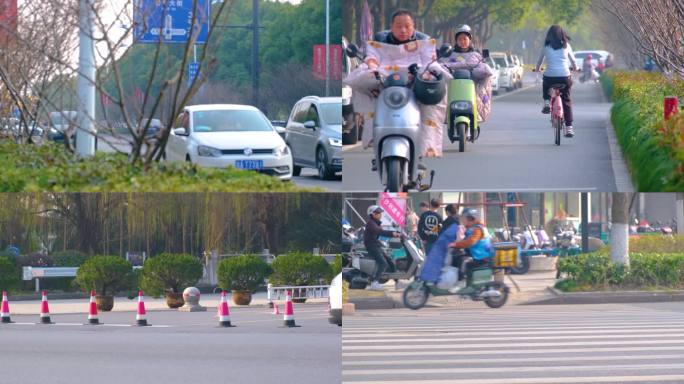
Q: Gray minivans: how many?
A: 1